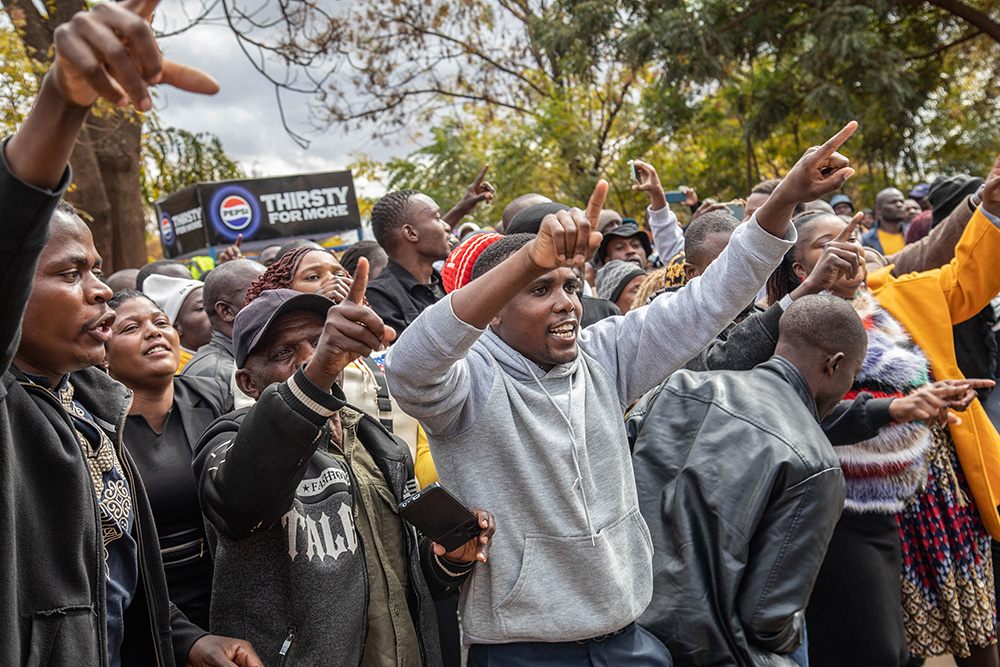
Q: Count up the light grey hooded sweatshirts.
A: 1